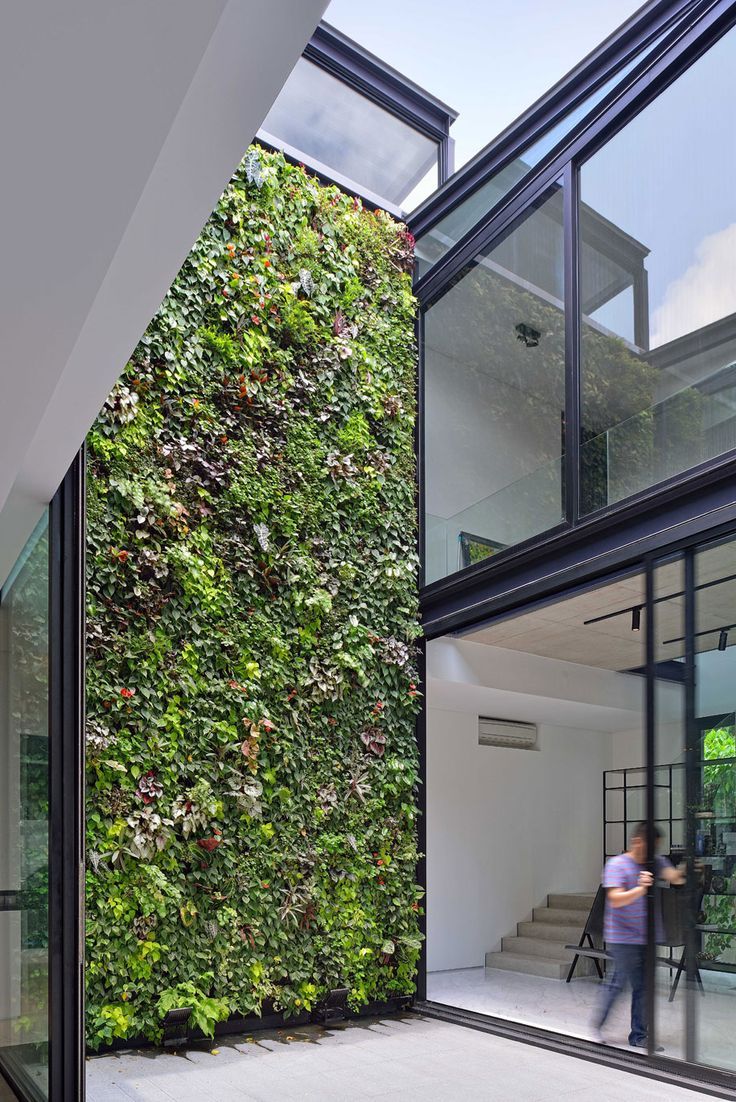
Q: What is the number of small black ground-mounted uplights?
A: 2